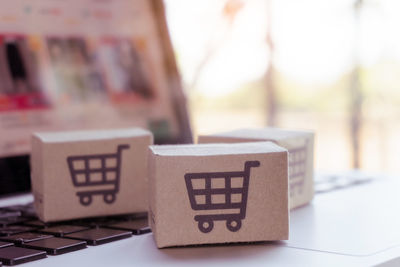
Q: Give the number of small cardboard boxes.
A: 3